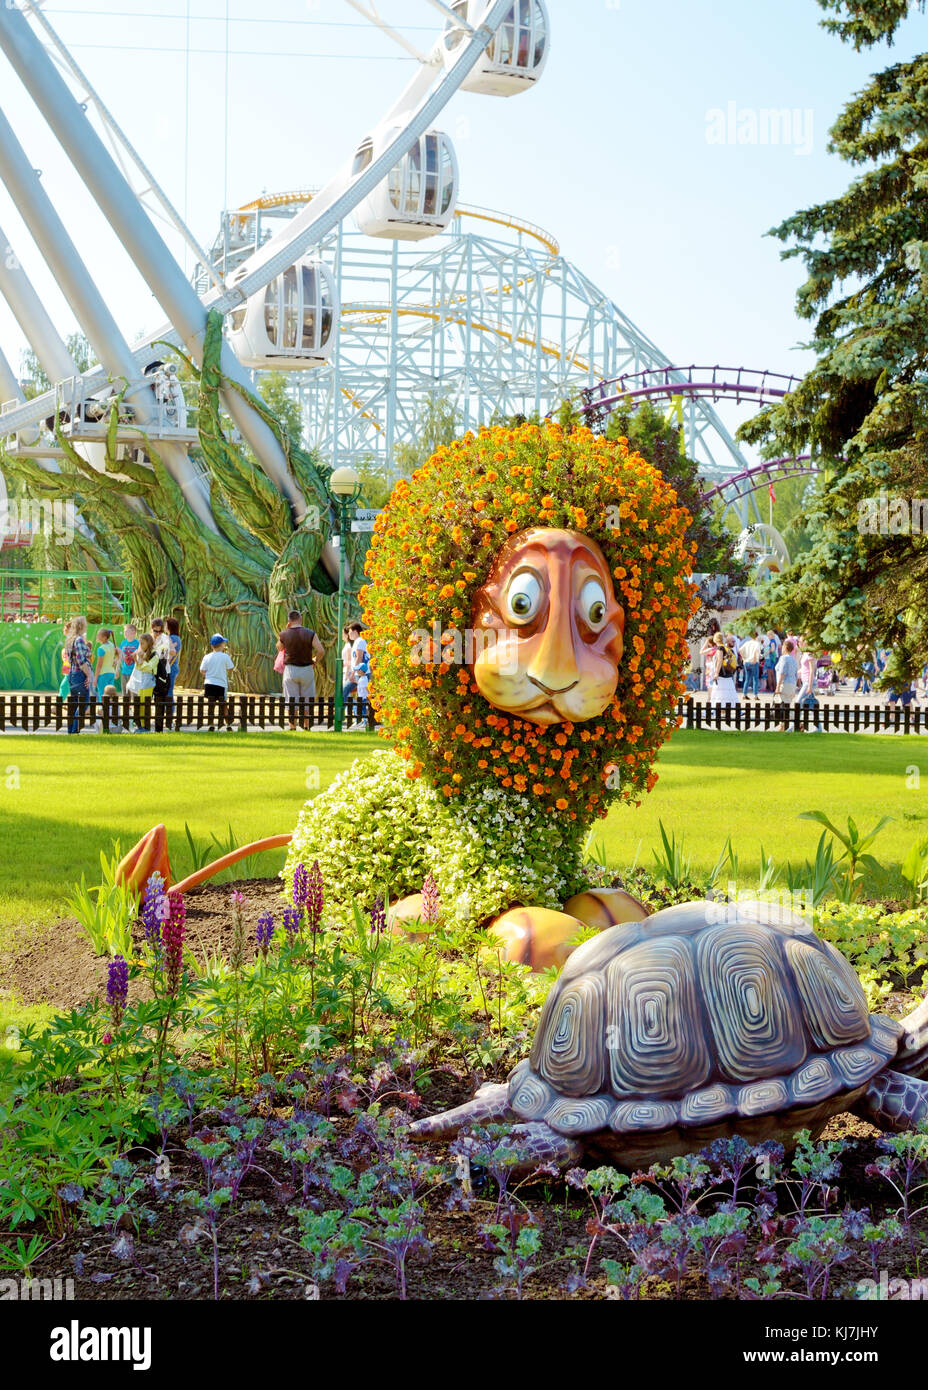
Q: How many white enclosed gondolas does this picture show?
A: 3